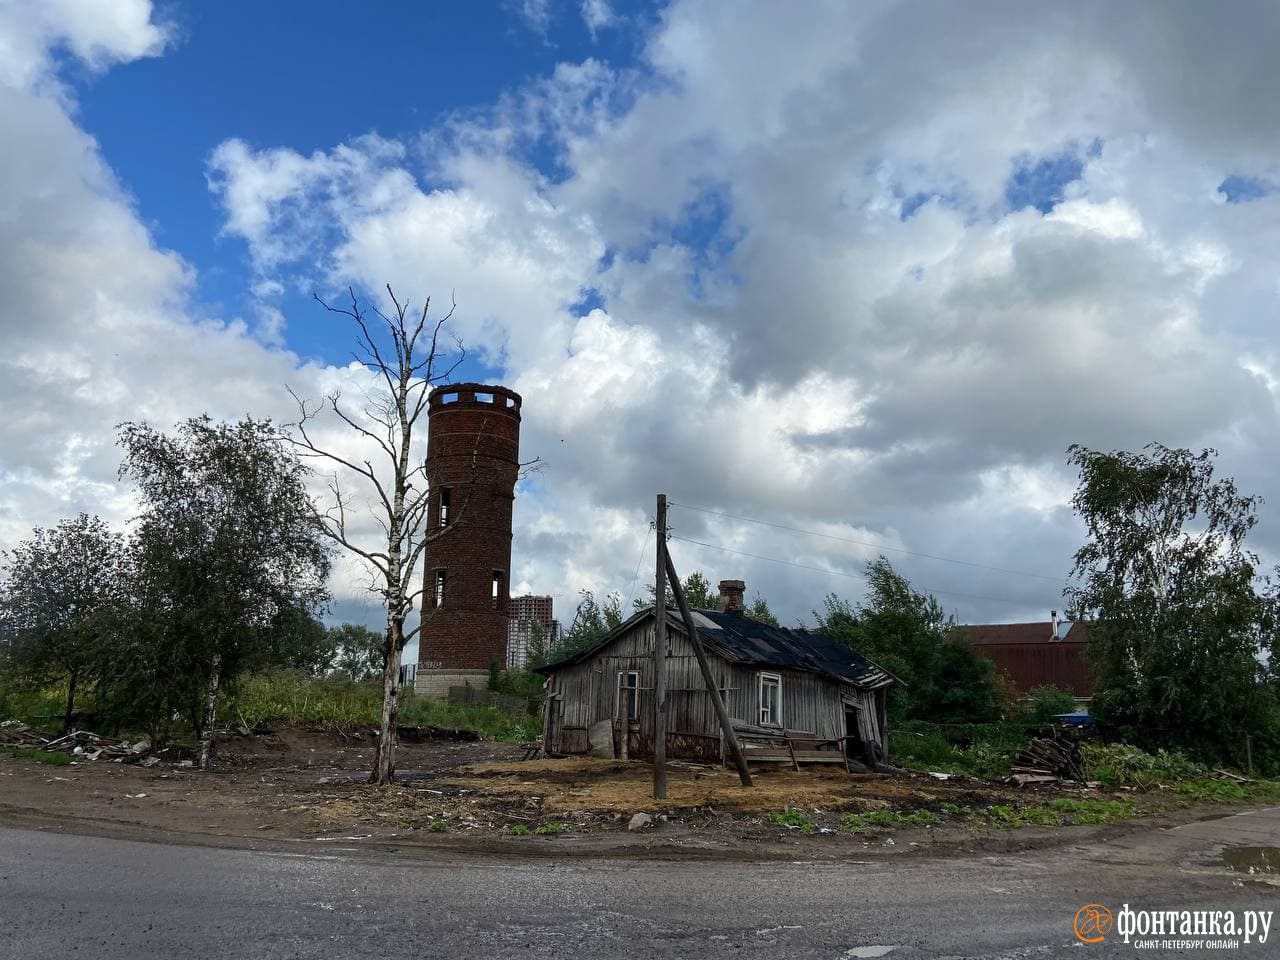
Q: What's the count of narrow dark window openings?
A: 3